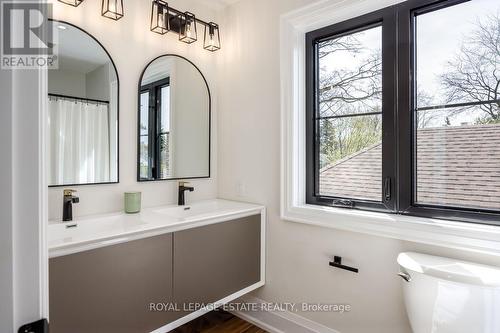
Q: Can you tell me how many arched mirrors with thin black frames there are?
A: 2